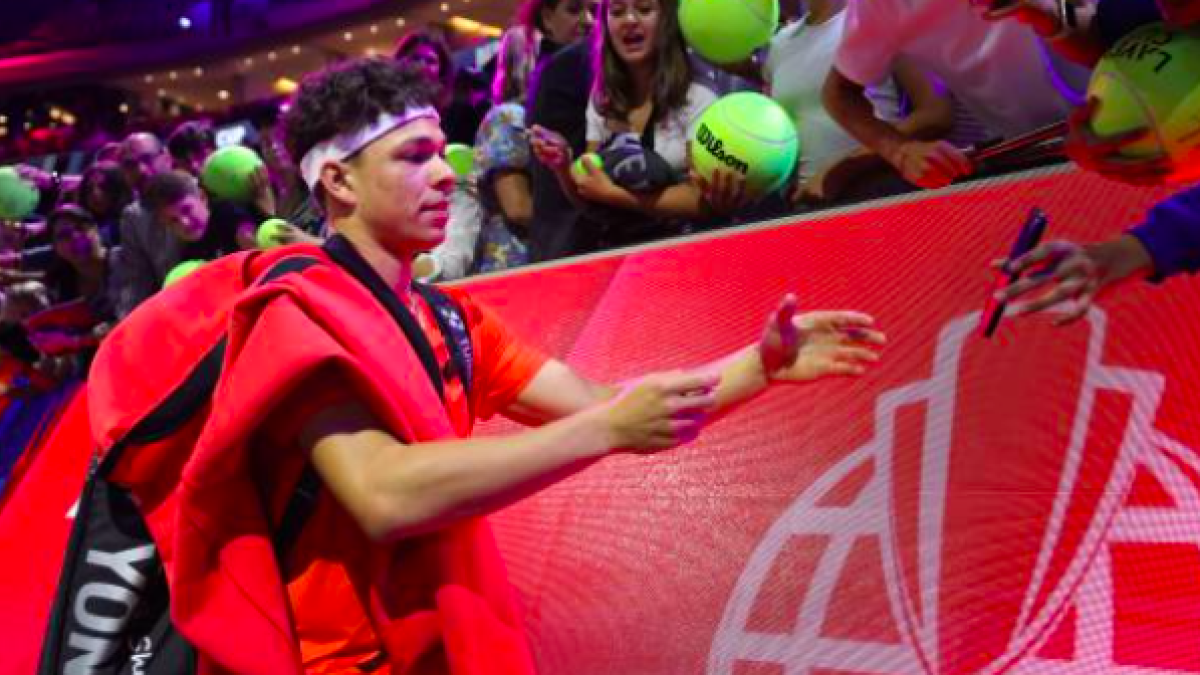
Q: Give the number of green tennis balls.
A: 9